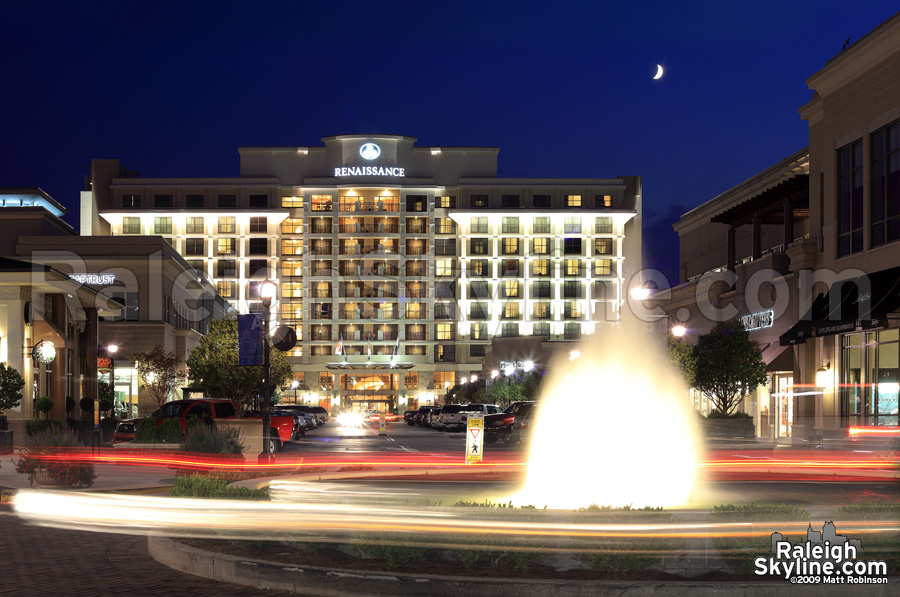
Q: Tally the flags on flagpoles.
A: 3